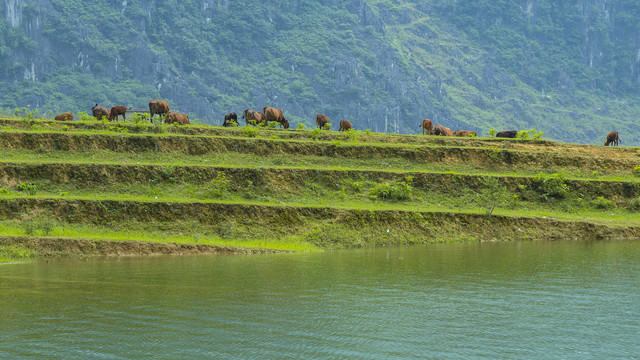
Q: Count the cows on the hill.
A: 15